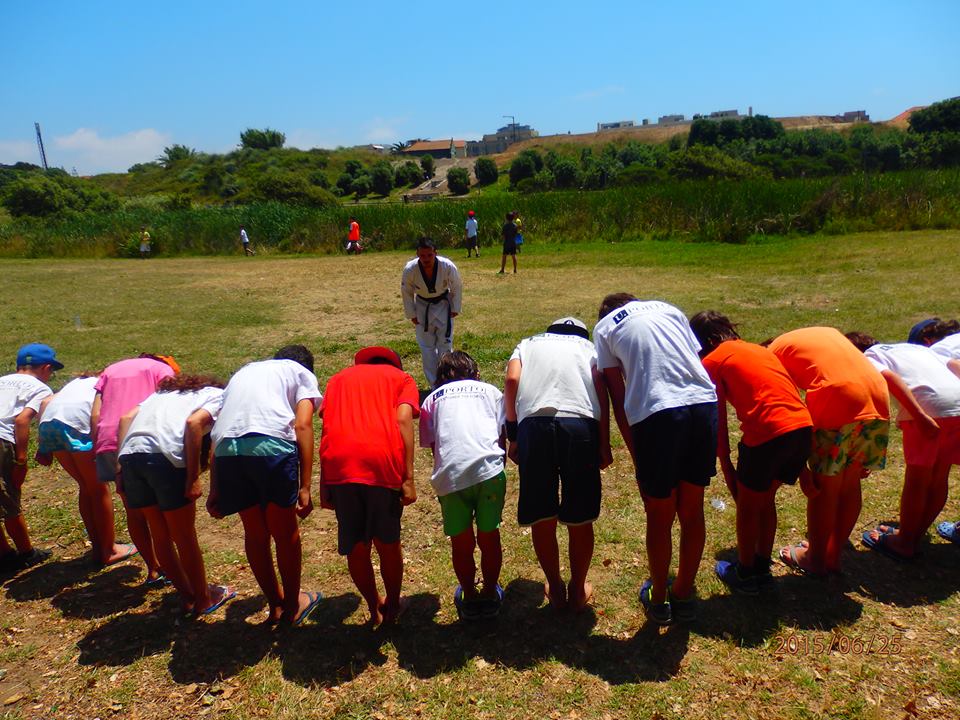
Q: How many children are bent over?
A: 13